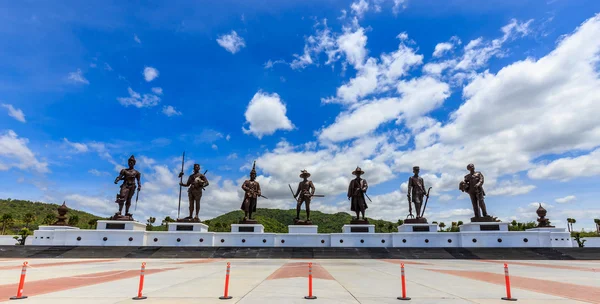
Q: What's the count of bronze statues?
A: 7